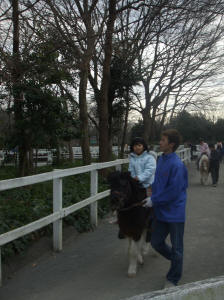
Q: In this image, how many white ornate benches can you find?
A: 0